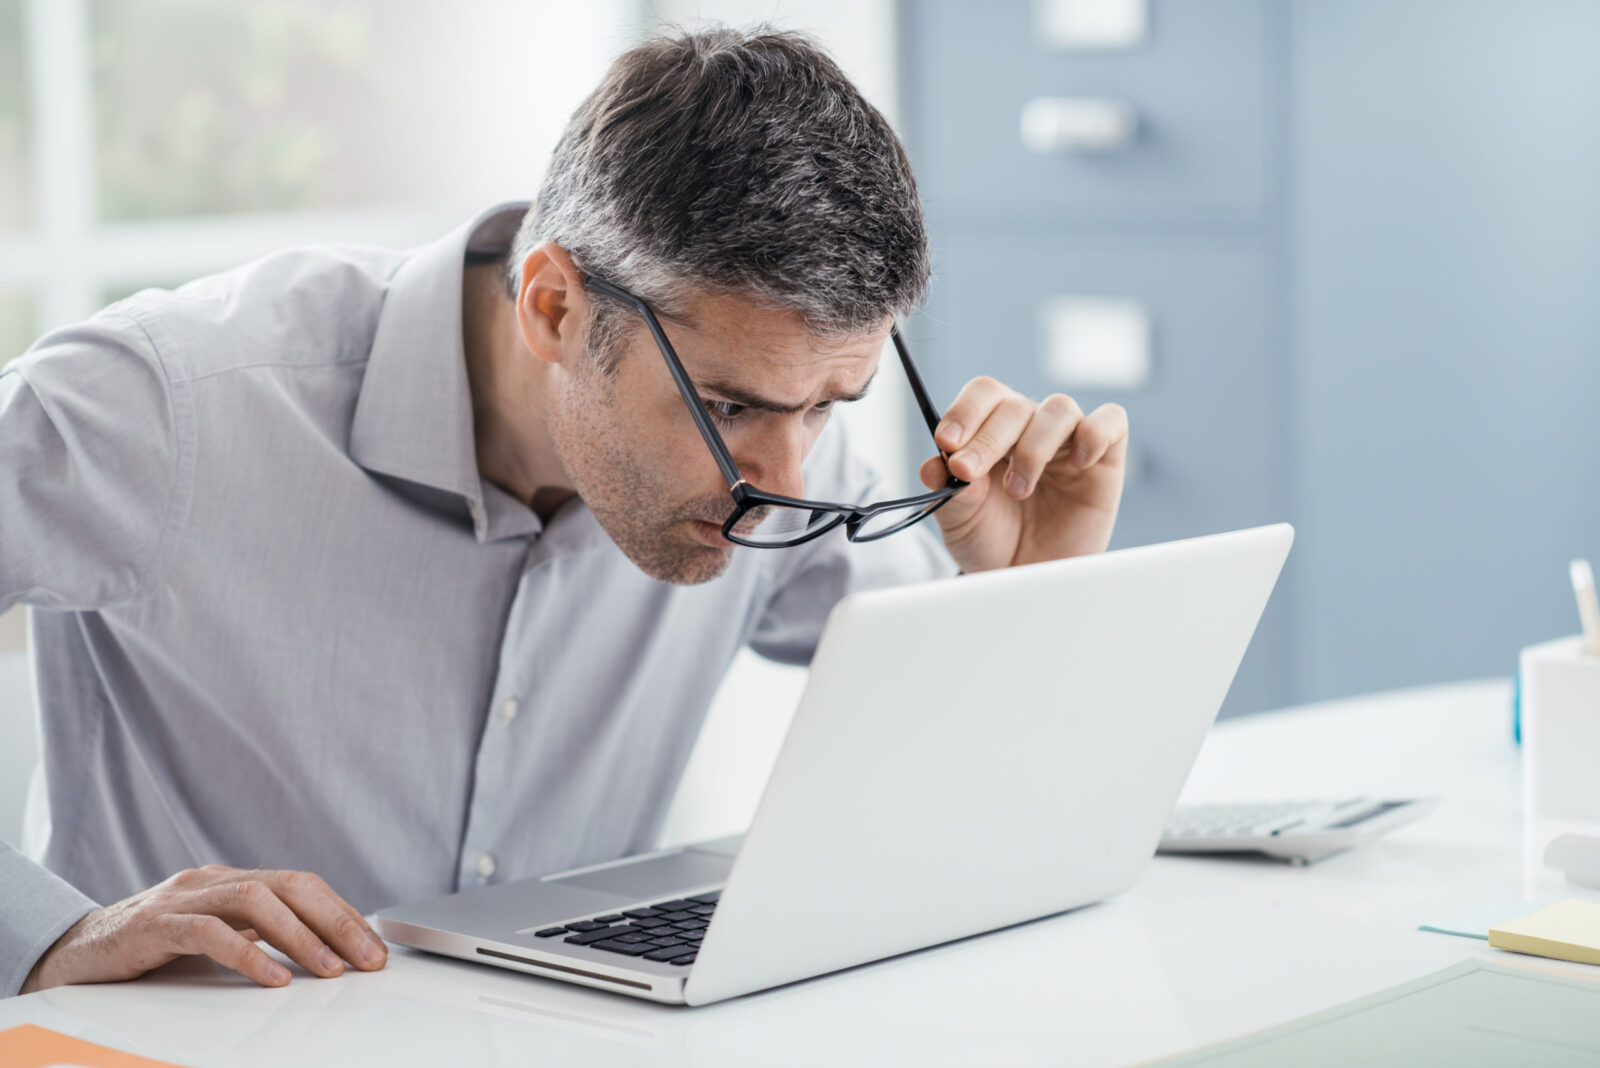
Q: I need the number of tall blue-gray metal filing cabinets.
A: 1